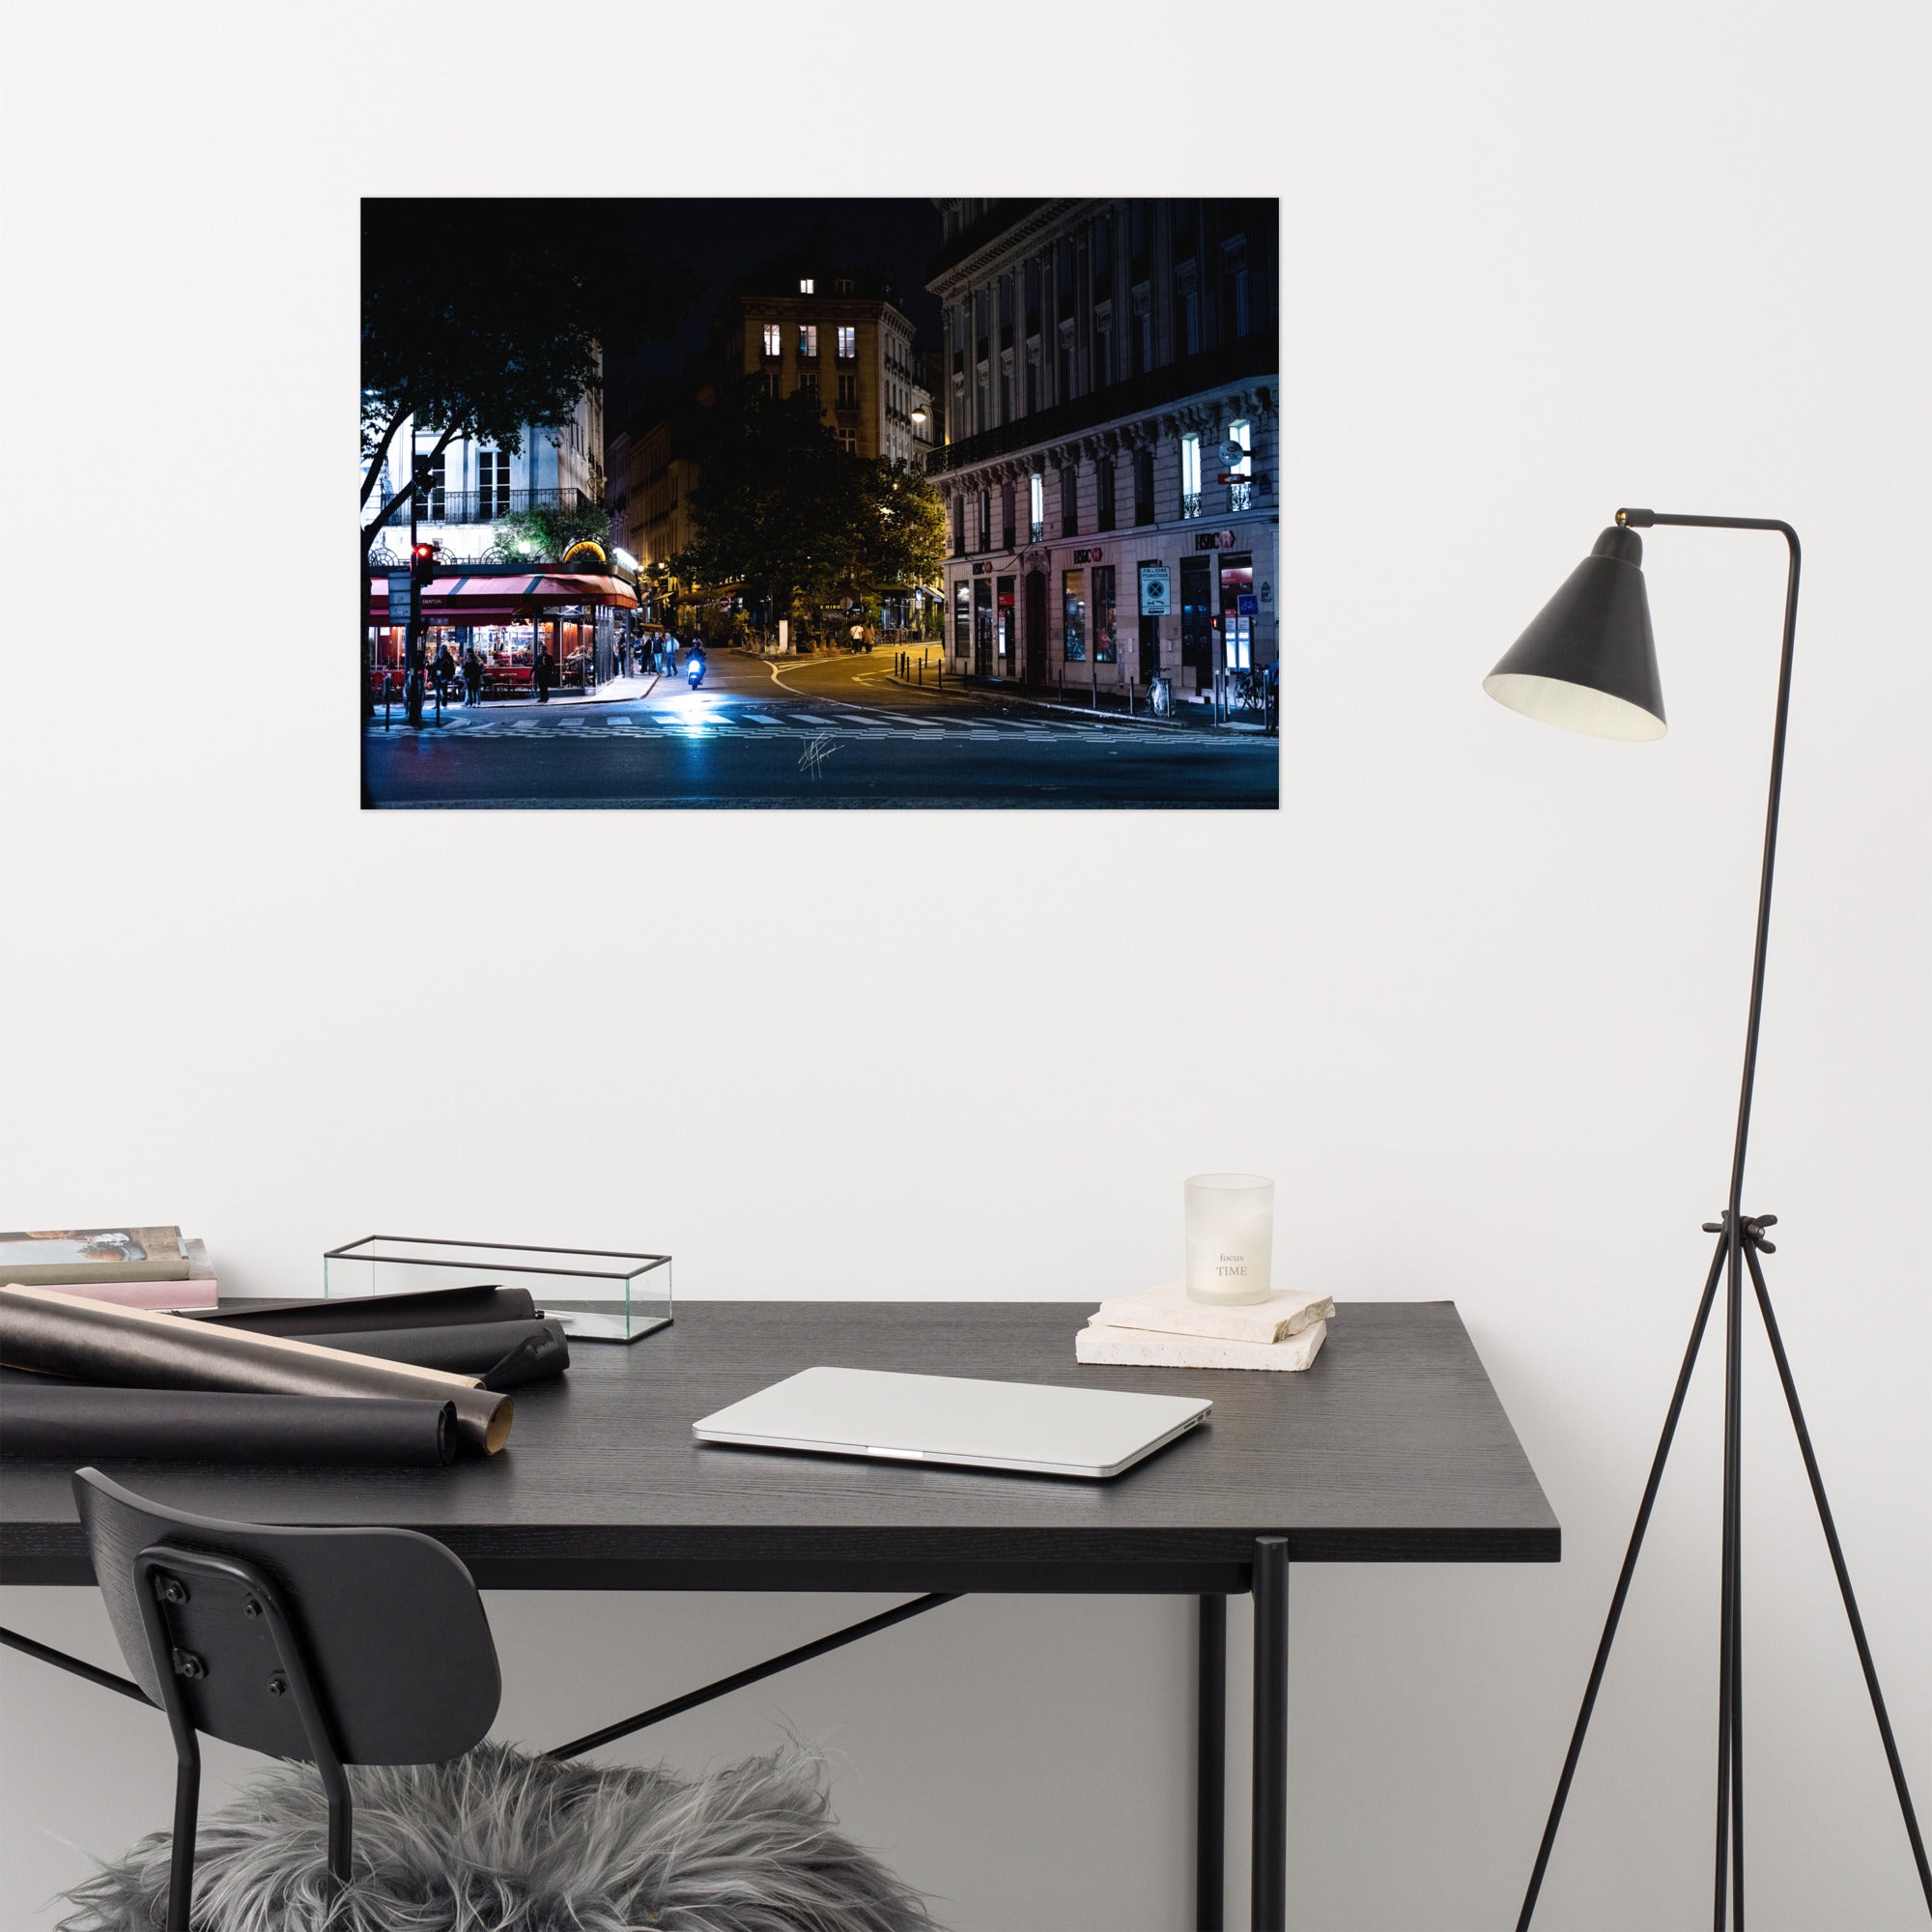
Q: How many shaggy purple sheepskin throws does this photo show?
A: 0